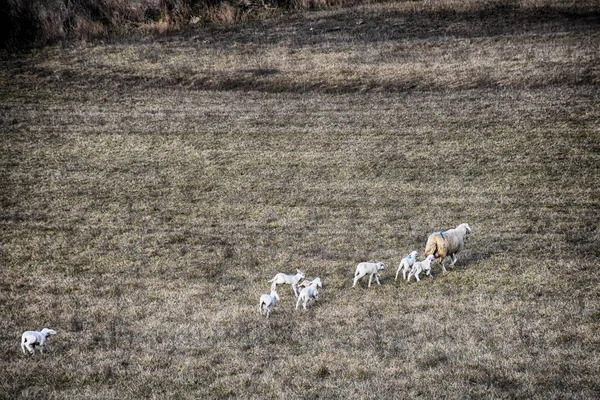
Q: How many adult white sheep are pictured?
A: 1